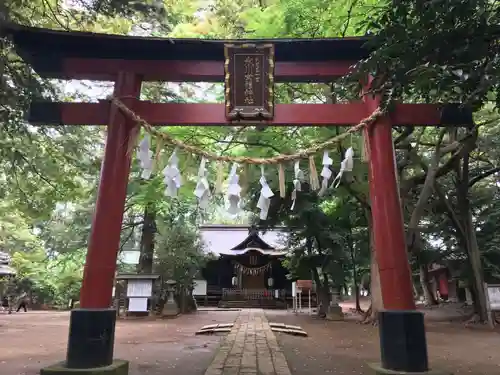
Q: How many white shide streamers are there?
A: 8